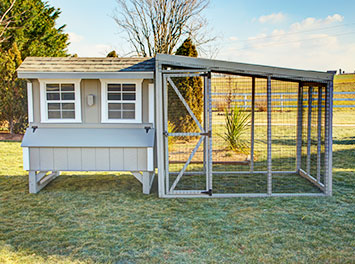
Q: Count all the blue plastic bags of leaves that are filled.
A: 0